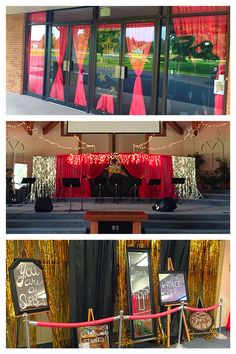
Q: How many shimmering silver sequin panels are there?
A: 2